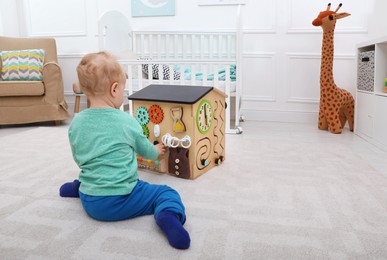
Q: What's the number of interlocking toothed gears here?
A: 3